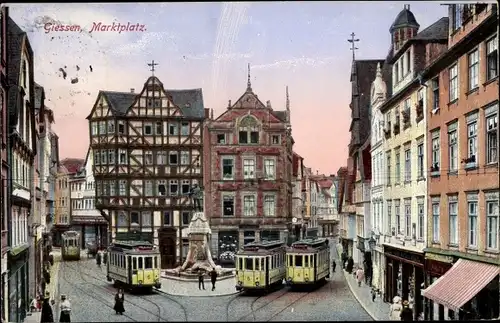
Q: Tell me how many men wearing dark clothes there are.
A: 2